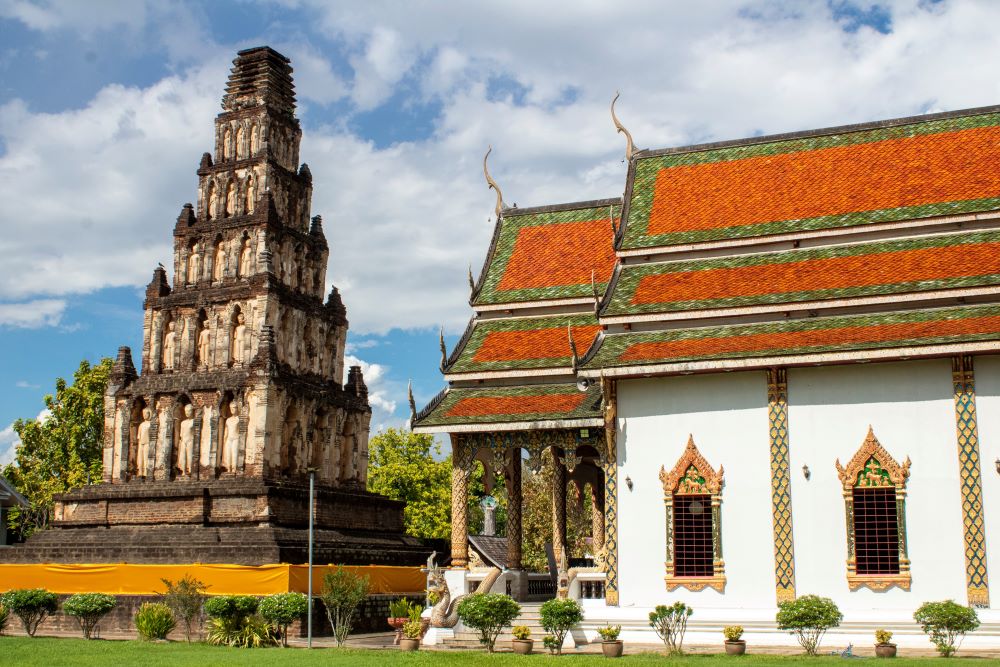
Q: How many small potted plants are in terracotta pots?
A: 5